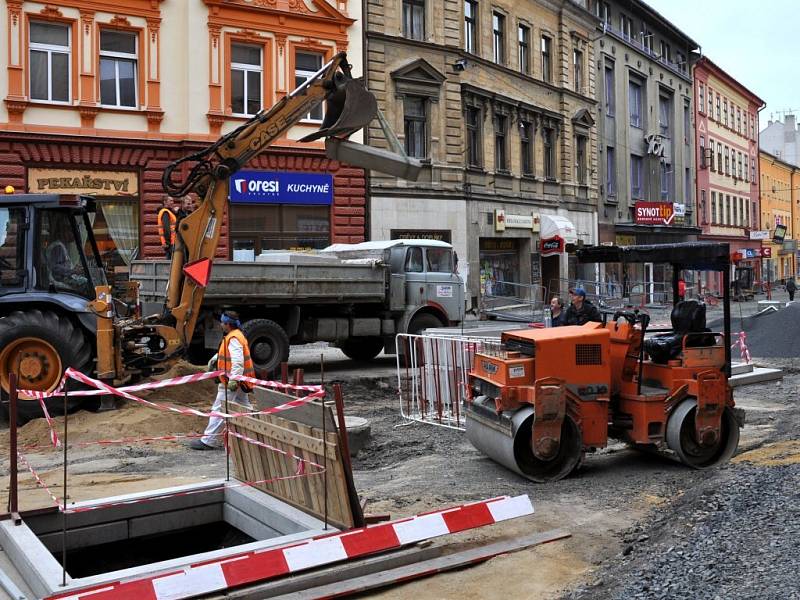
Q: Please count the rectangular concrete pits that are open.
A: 1